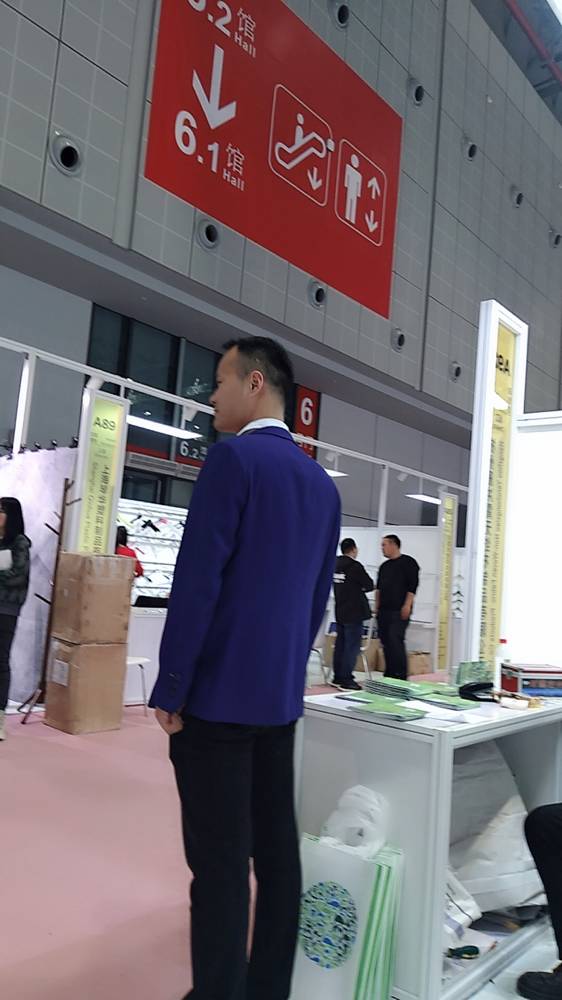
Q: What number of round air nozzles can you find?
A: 10